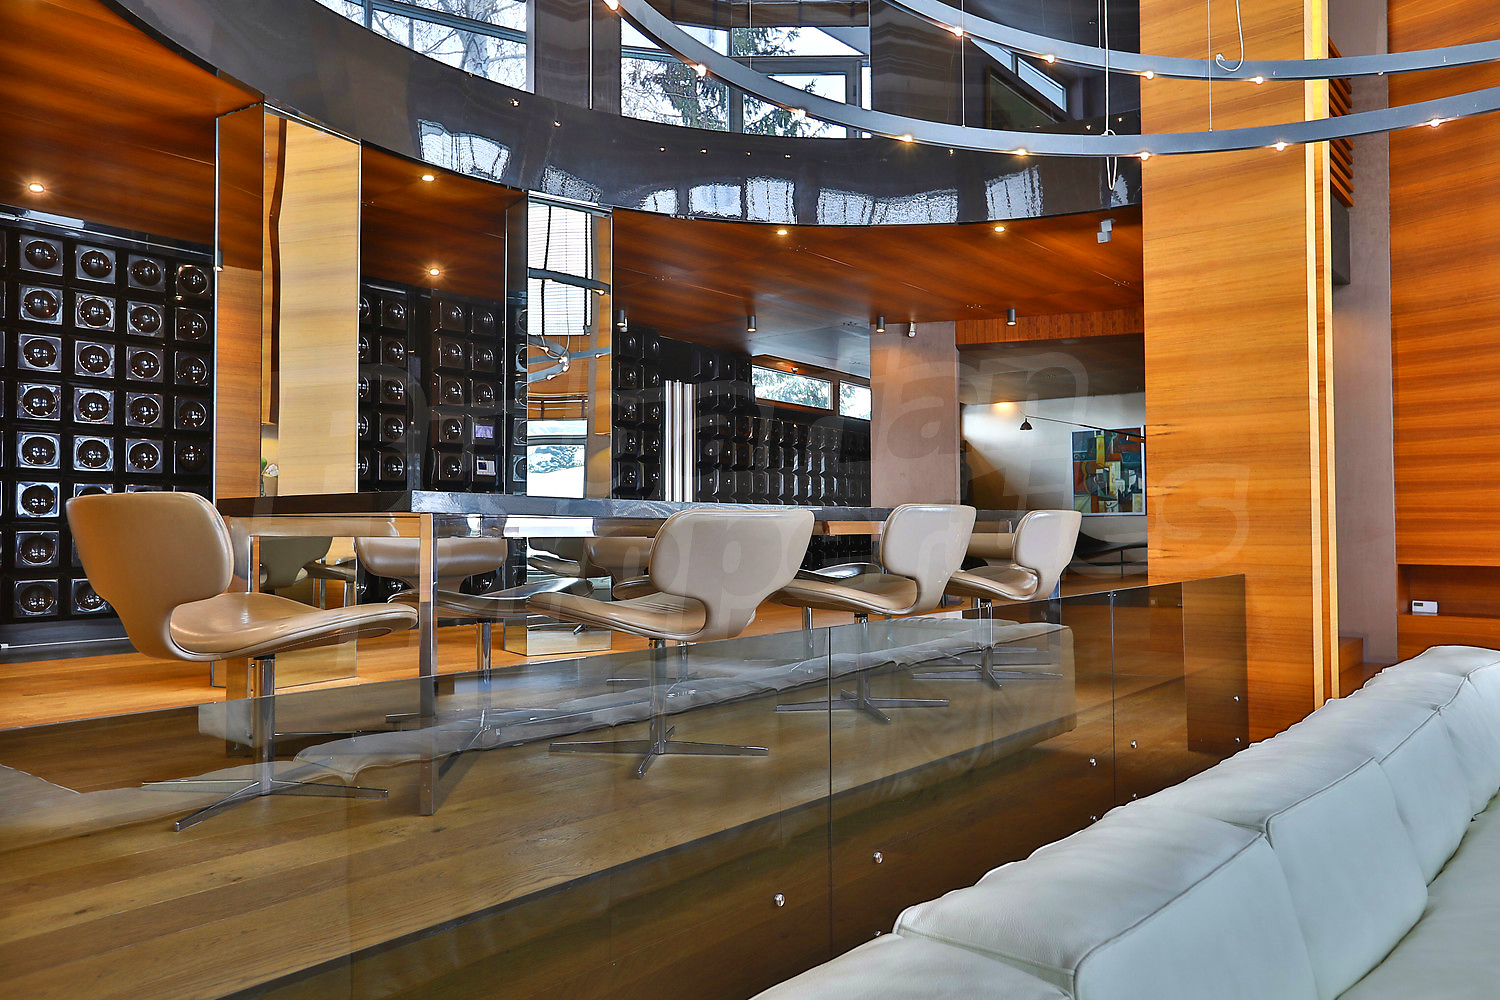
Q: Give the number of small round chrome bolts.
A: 9